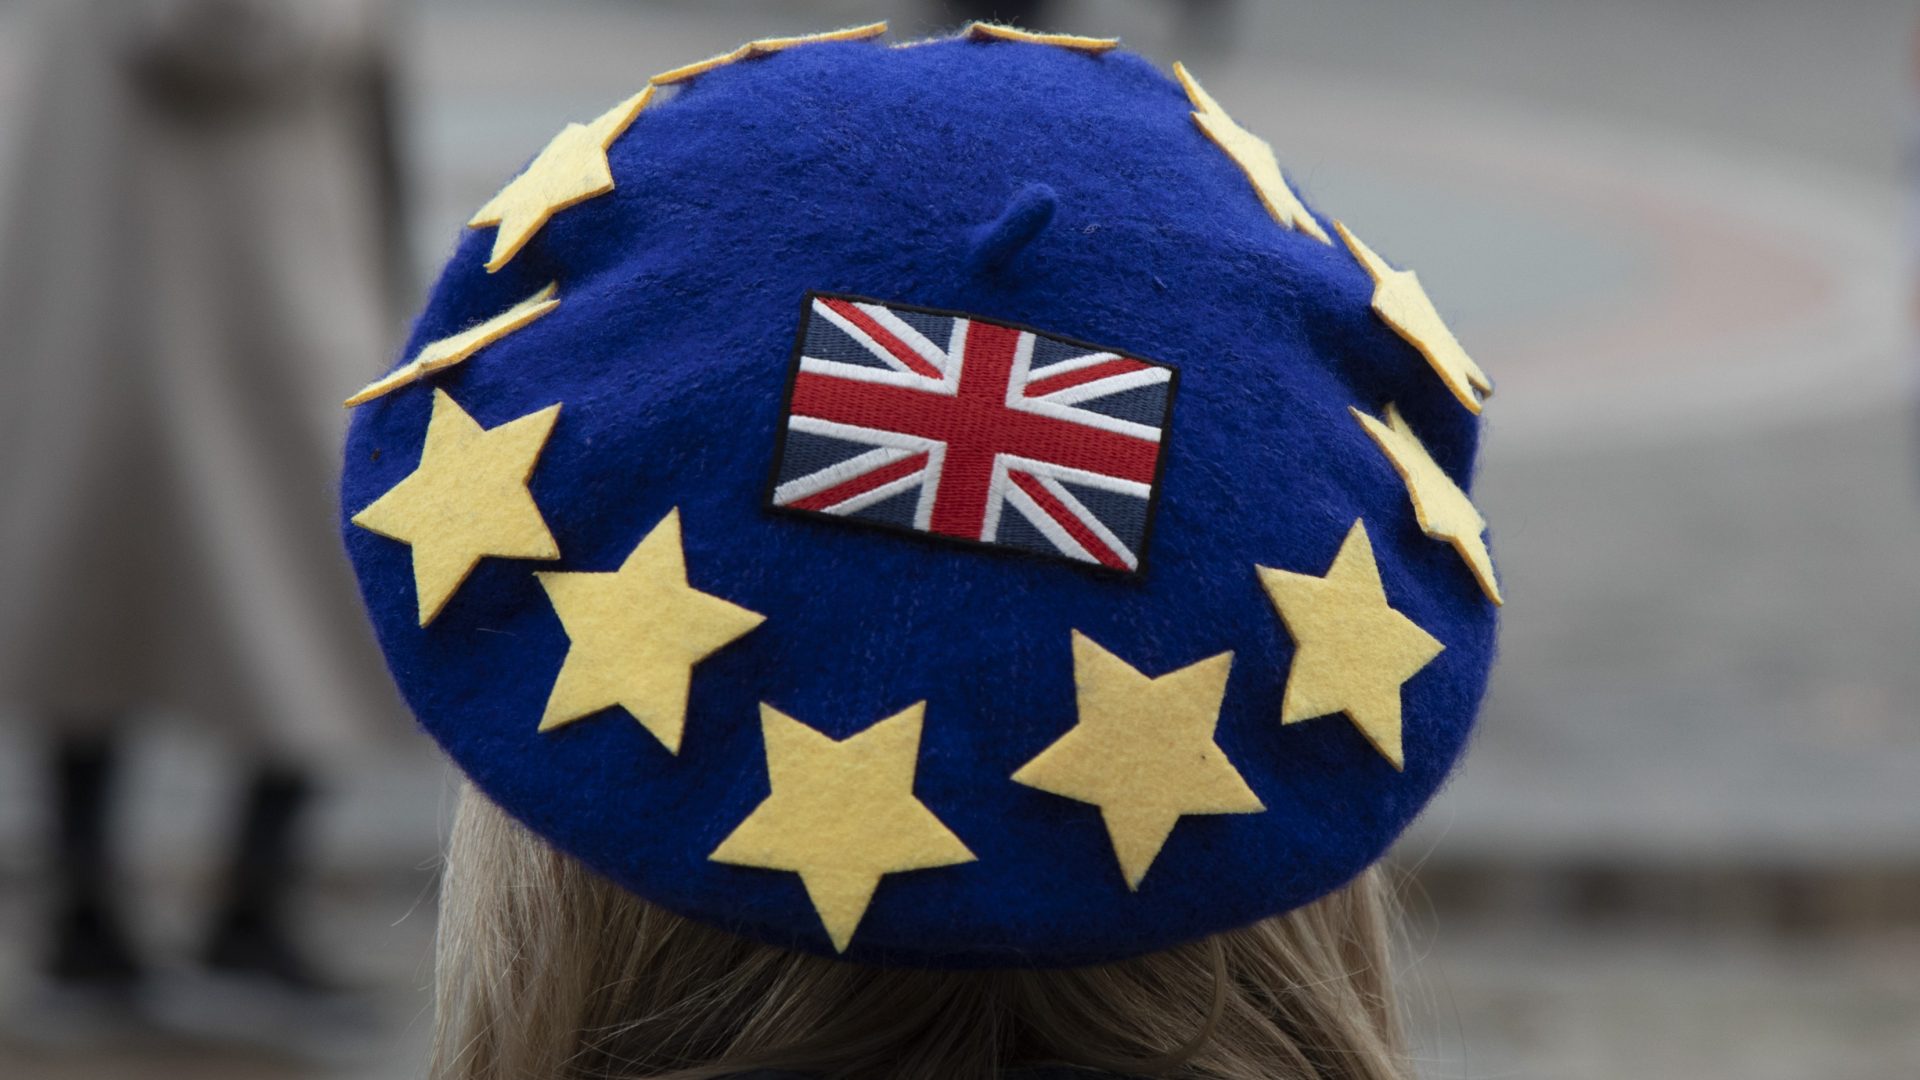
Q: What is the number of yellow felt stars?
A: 12